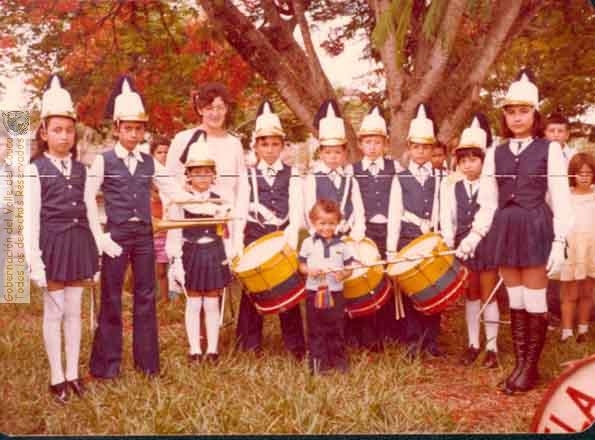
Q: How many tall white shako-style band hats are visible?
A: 9